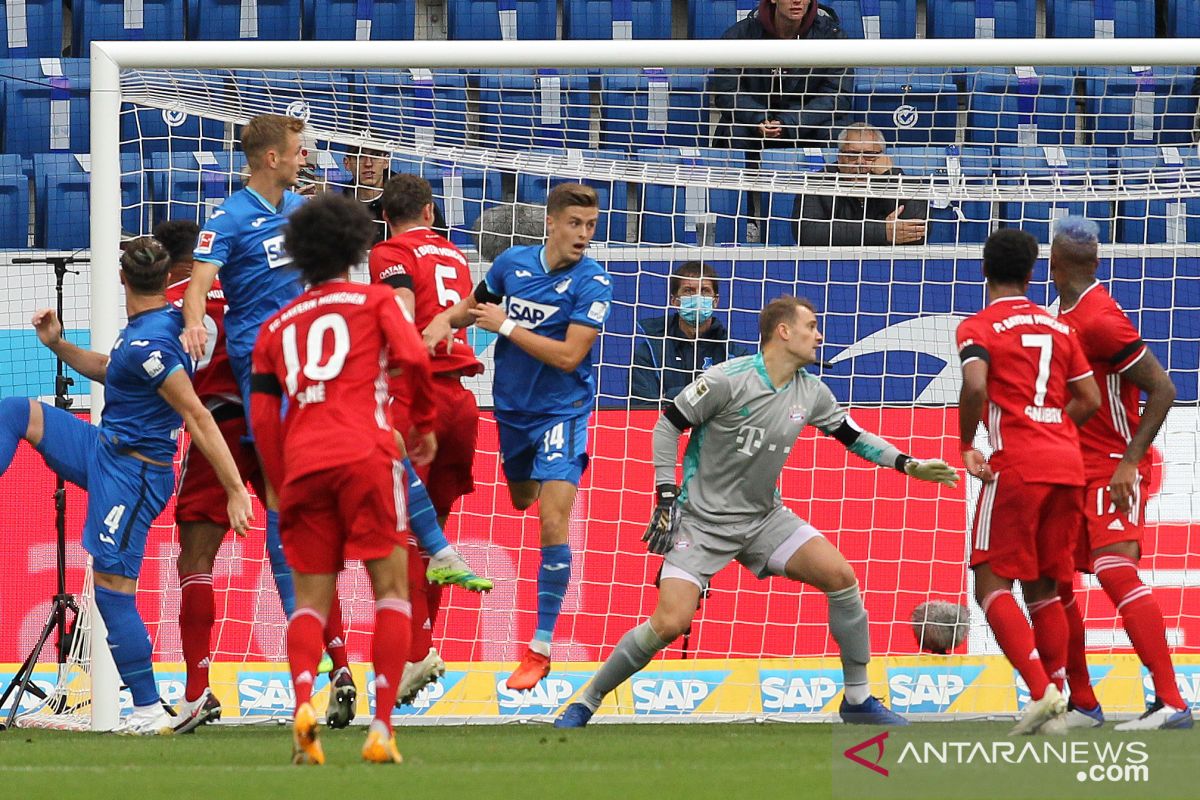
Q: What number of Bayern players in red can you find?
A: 5